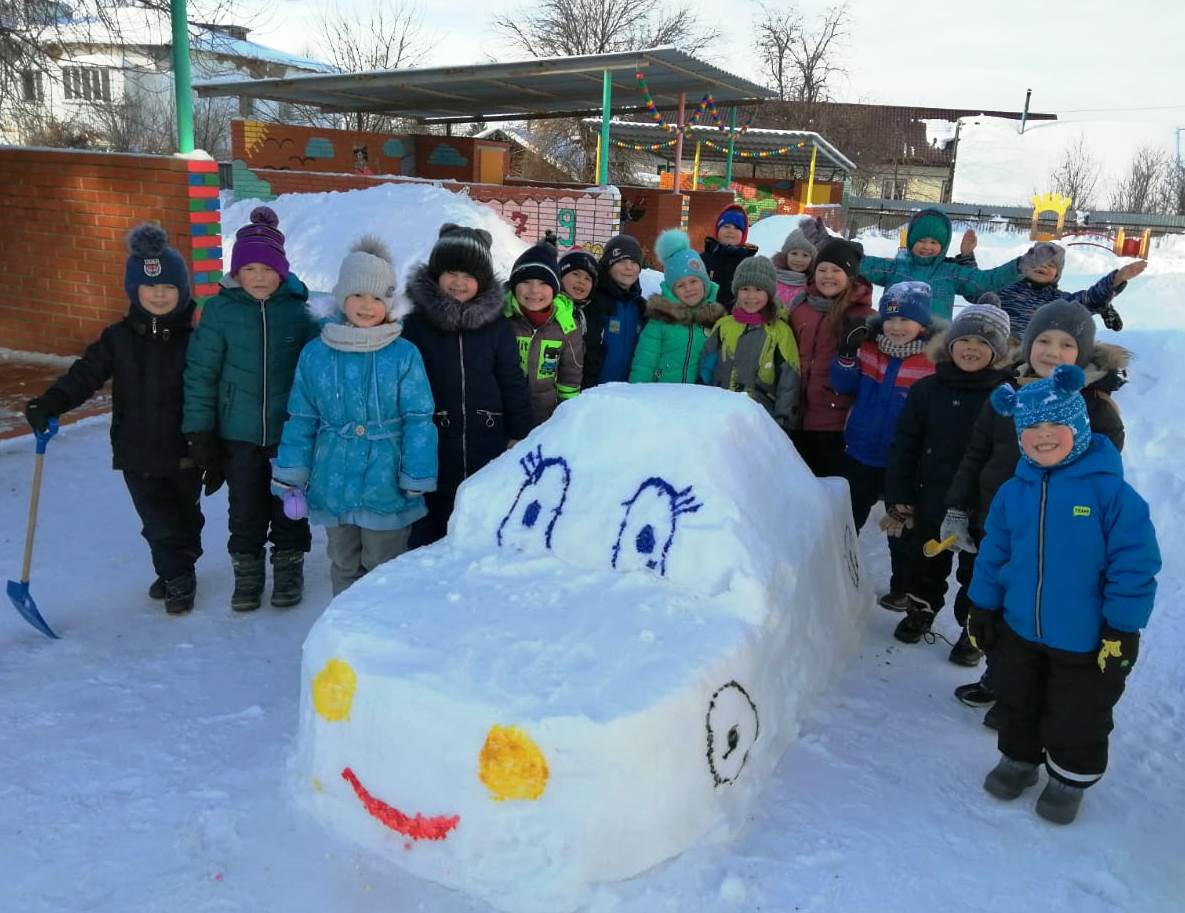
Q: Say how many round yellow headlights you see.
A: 2